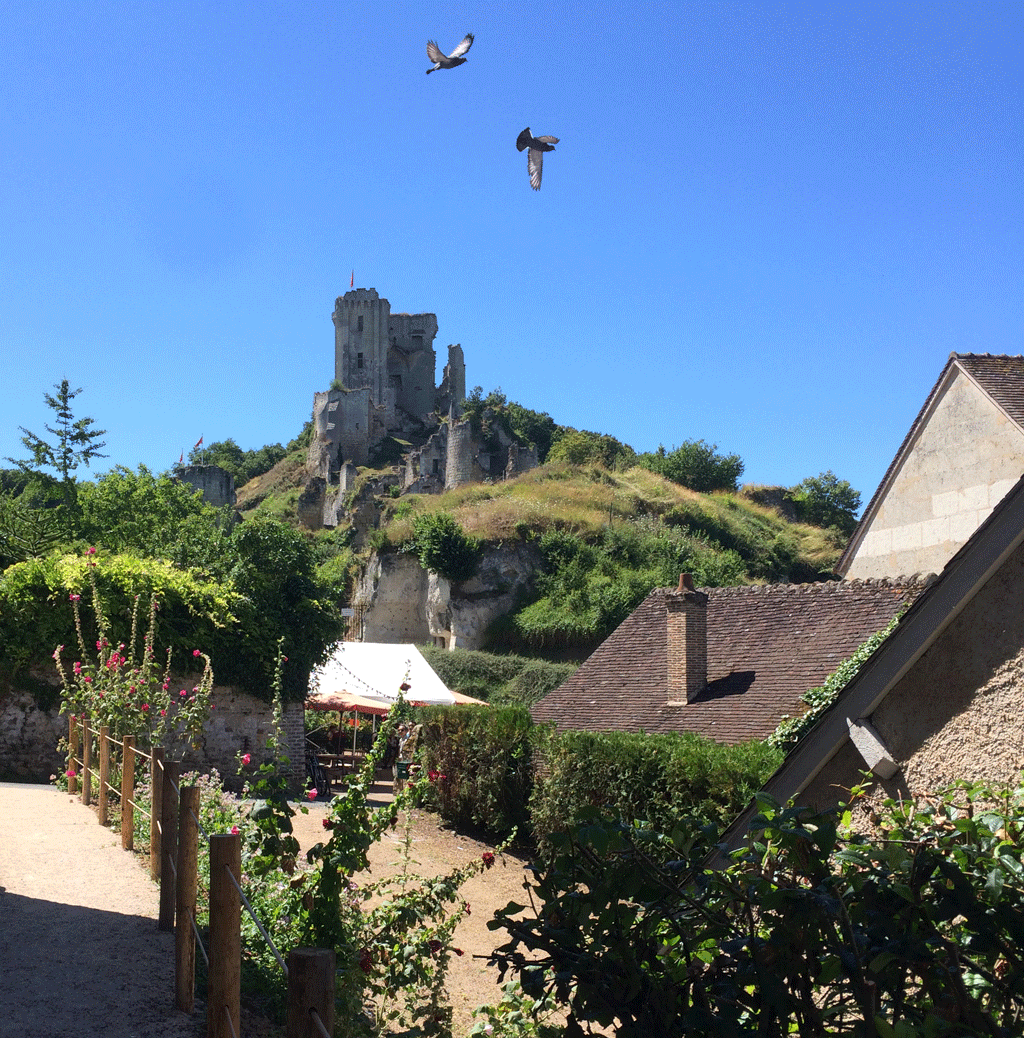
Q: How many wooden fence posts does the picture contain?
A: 9